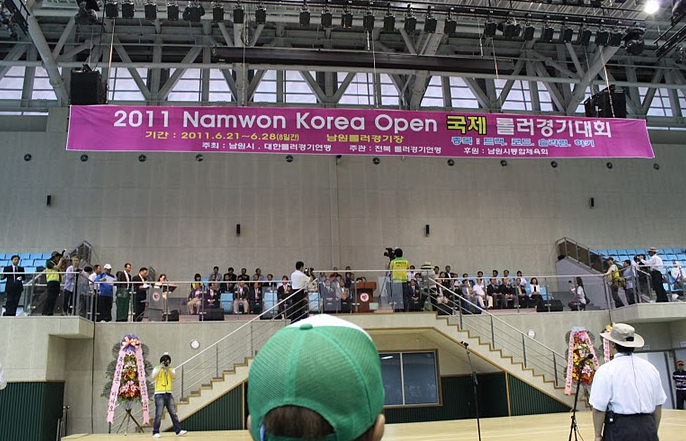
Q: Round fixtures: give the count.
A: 11